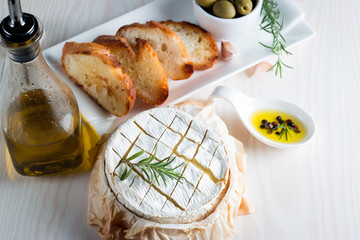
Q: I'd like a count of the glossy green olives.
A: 3